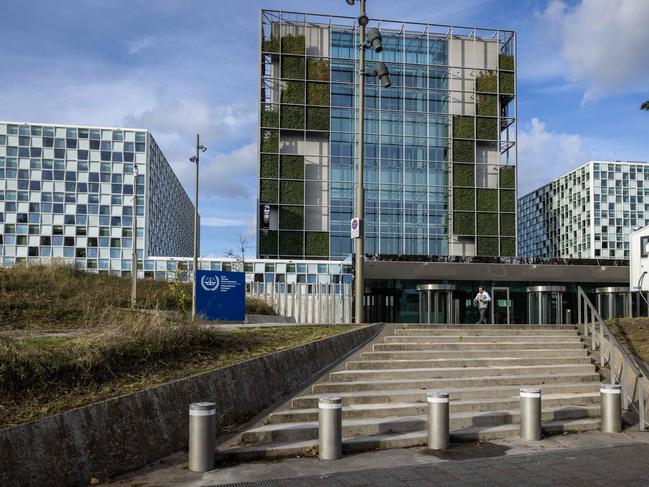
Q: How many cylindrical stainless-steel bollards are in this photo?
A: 5